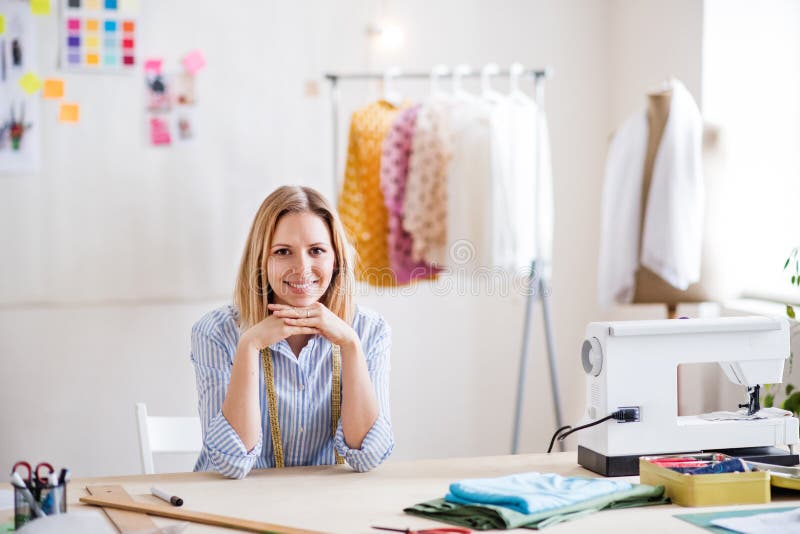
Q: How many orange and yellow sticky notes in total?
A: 5